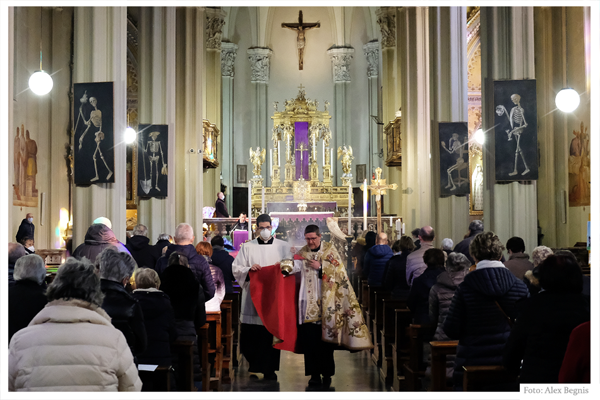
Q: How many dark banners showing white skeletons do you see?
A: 4